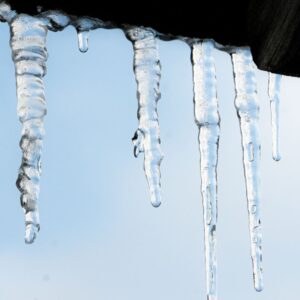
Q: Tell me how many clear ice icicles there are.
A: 6